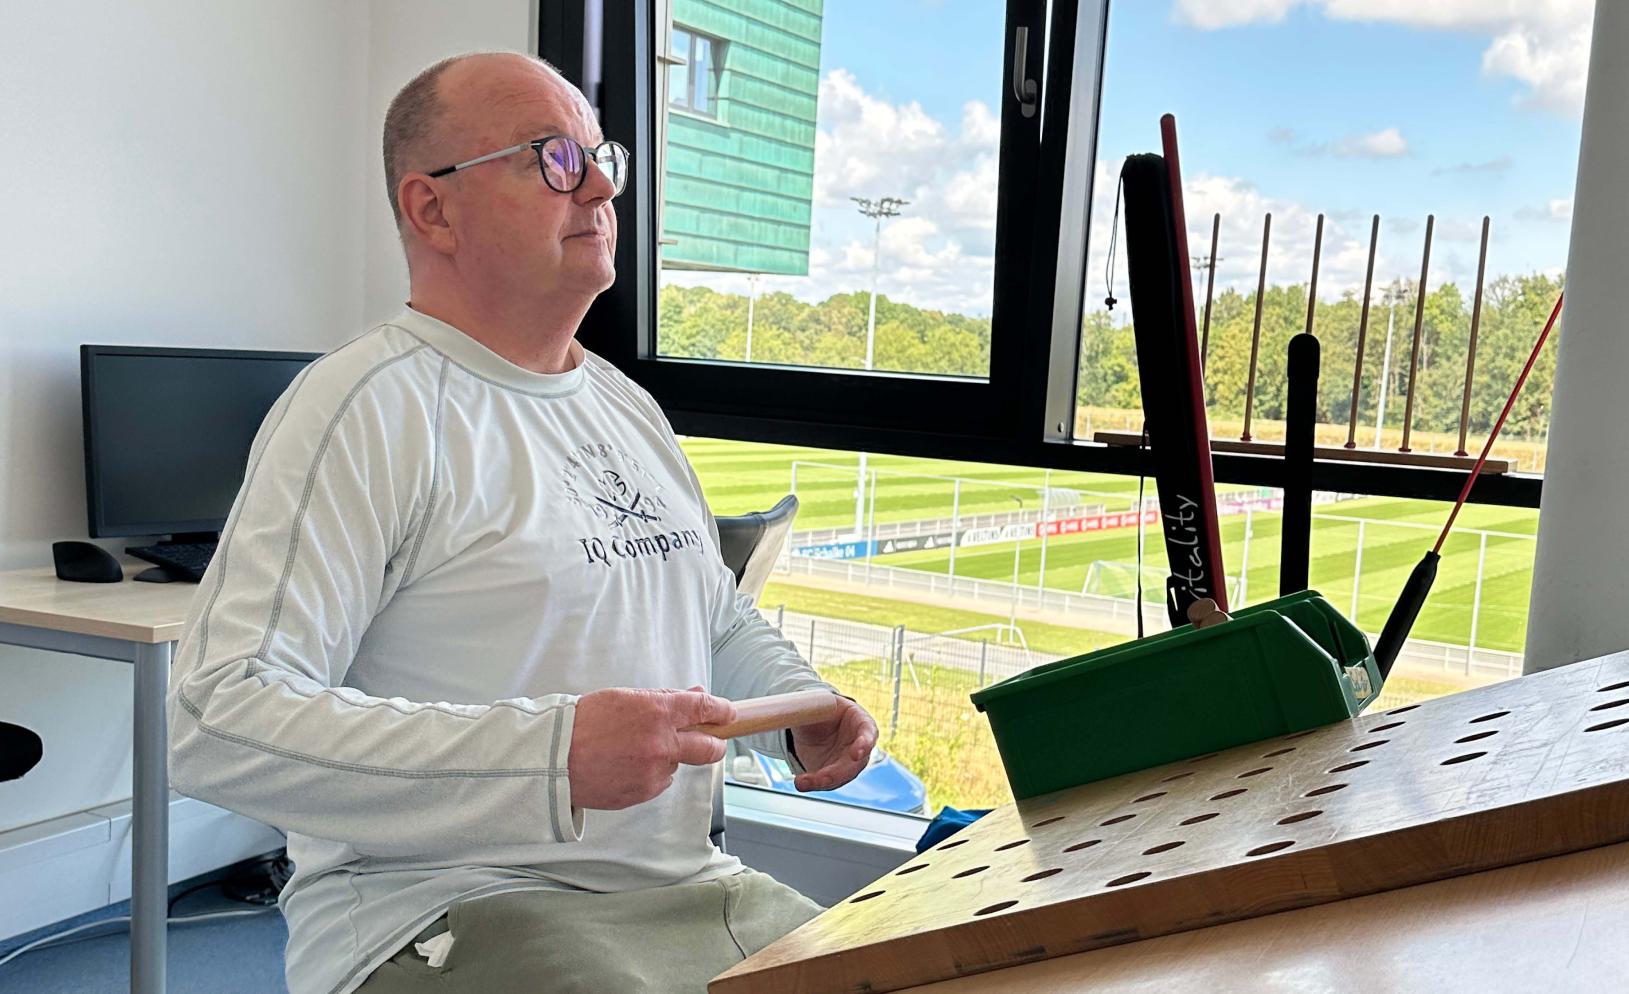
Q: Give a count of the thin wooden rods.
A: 6